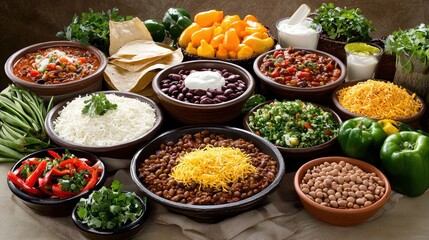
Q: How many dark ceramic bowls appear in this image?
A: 9